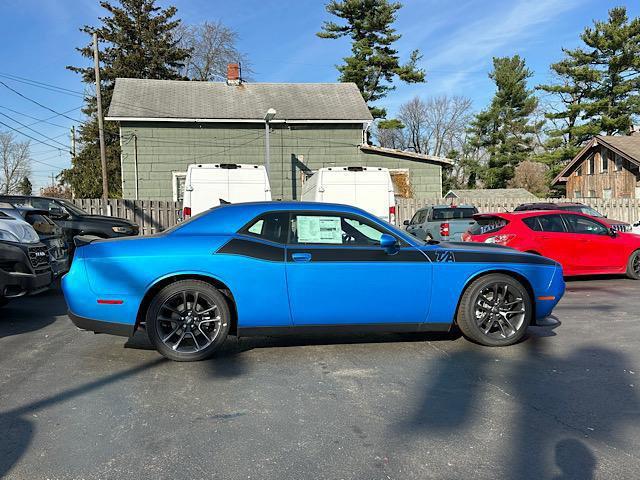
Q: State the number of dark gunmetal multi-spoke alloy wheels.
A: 2